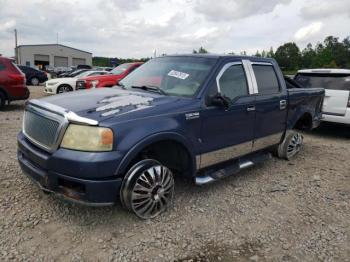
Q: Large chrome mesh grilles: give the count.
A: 1